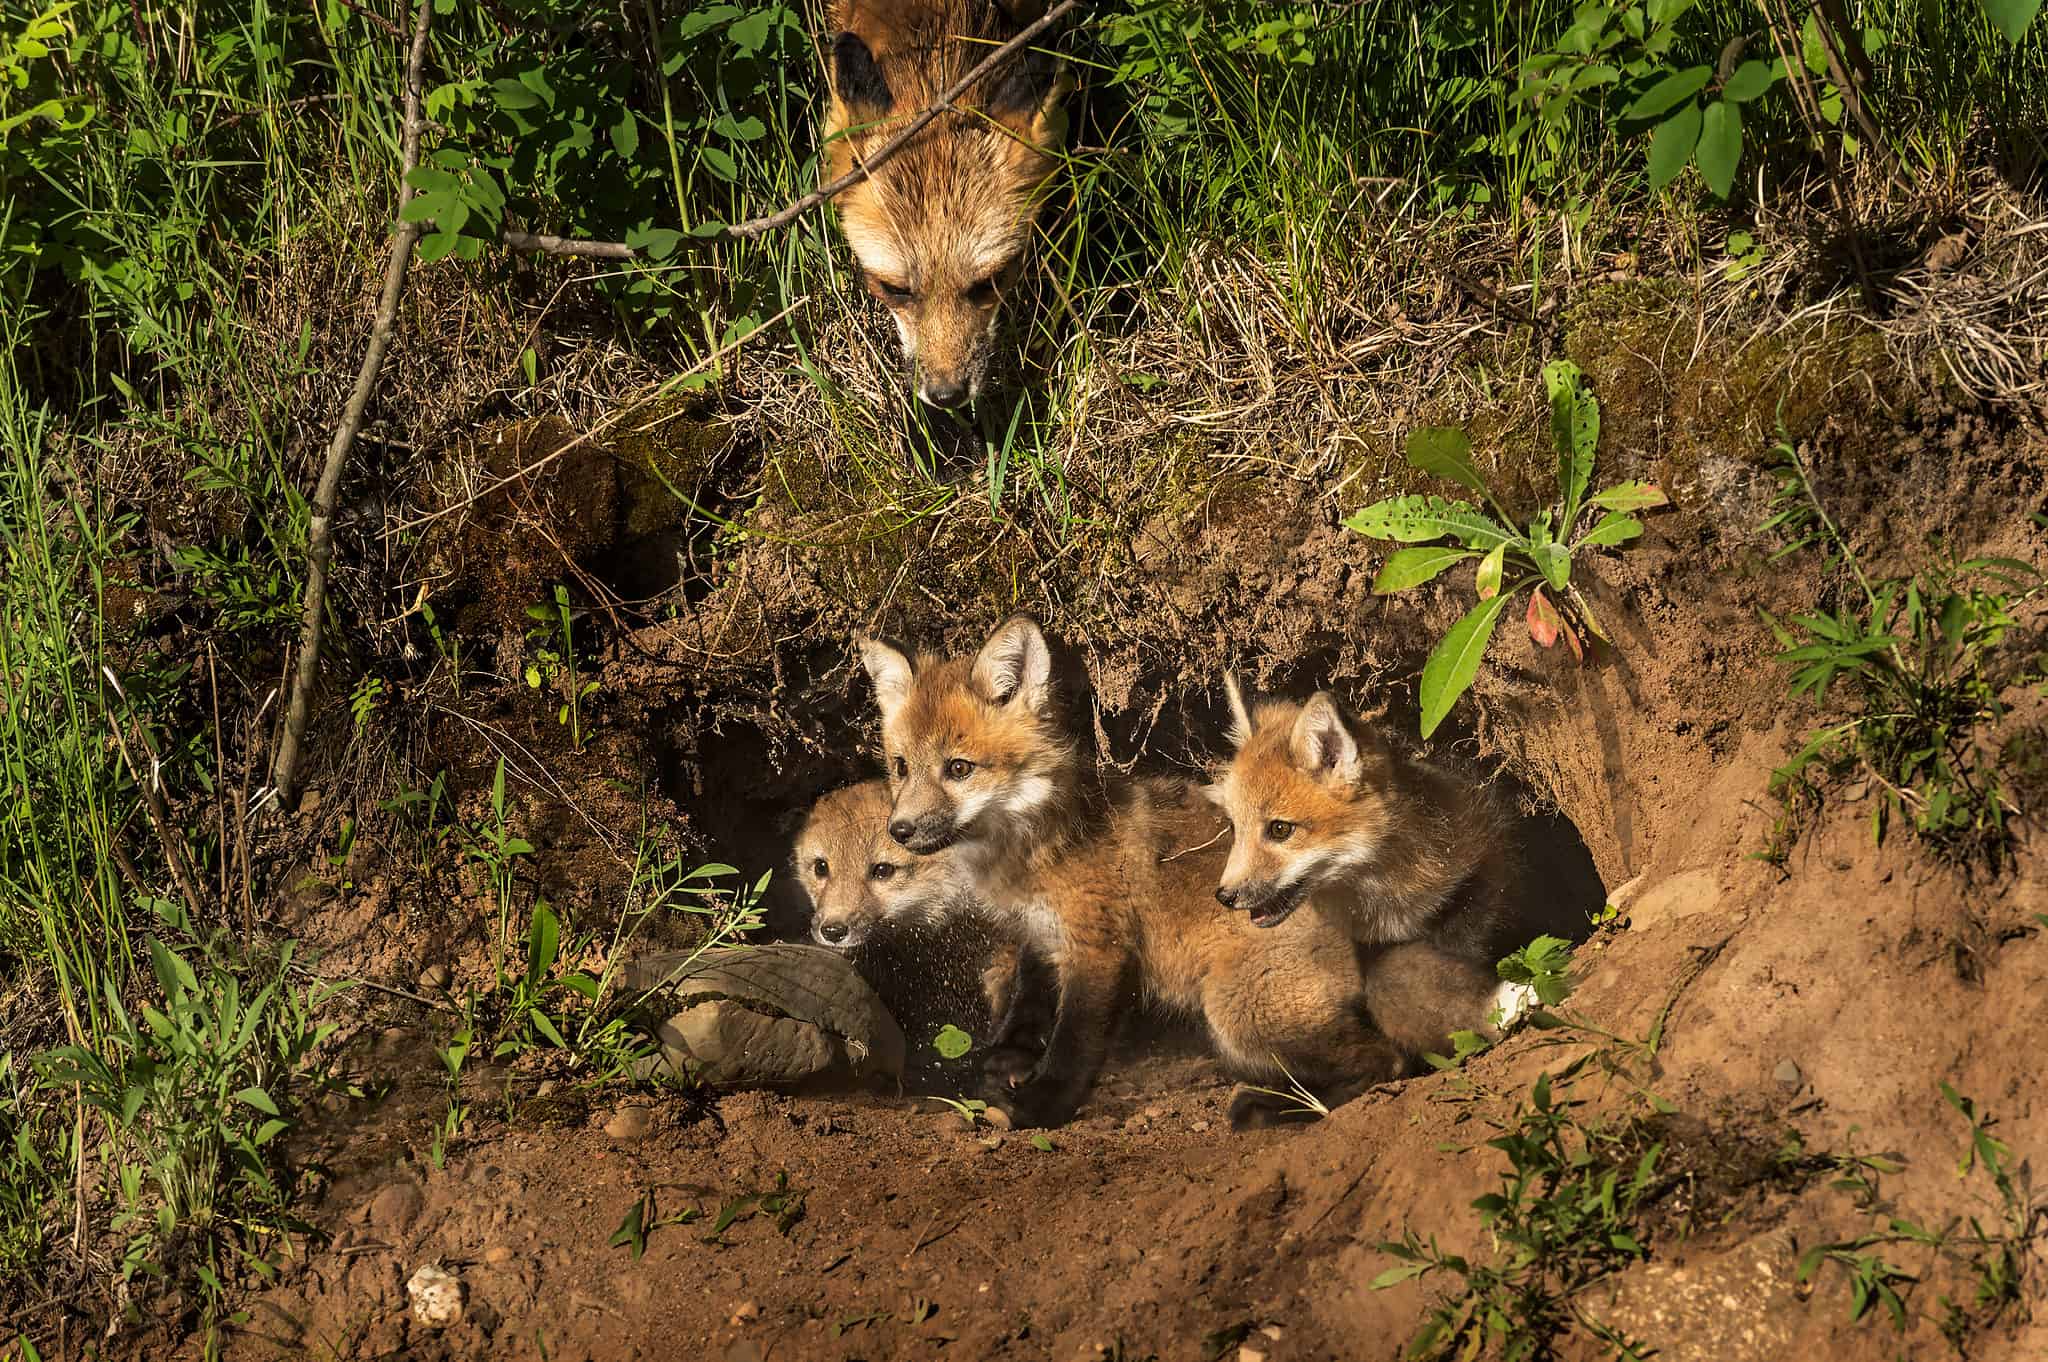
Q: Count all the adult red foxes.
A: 1